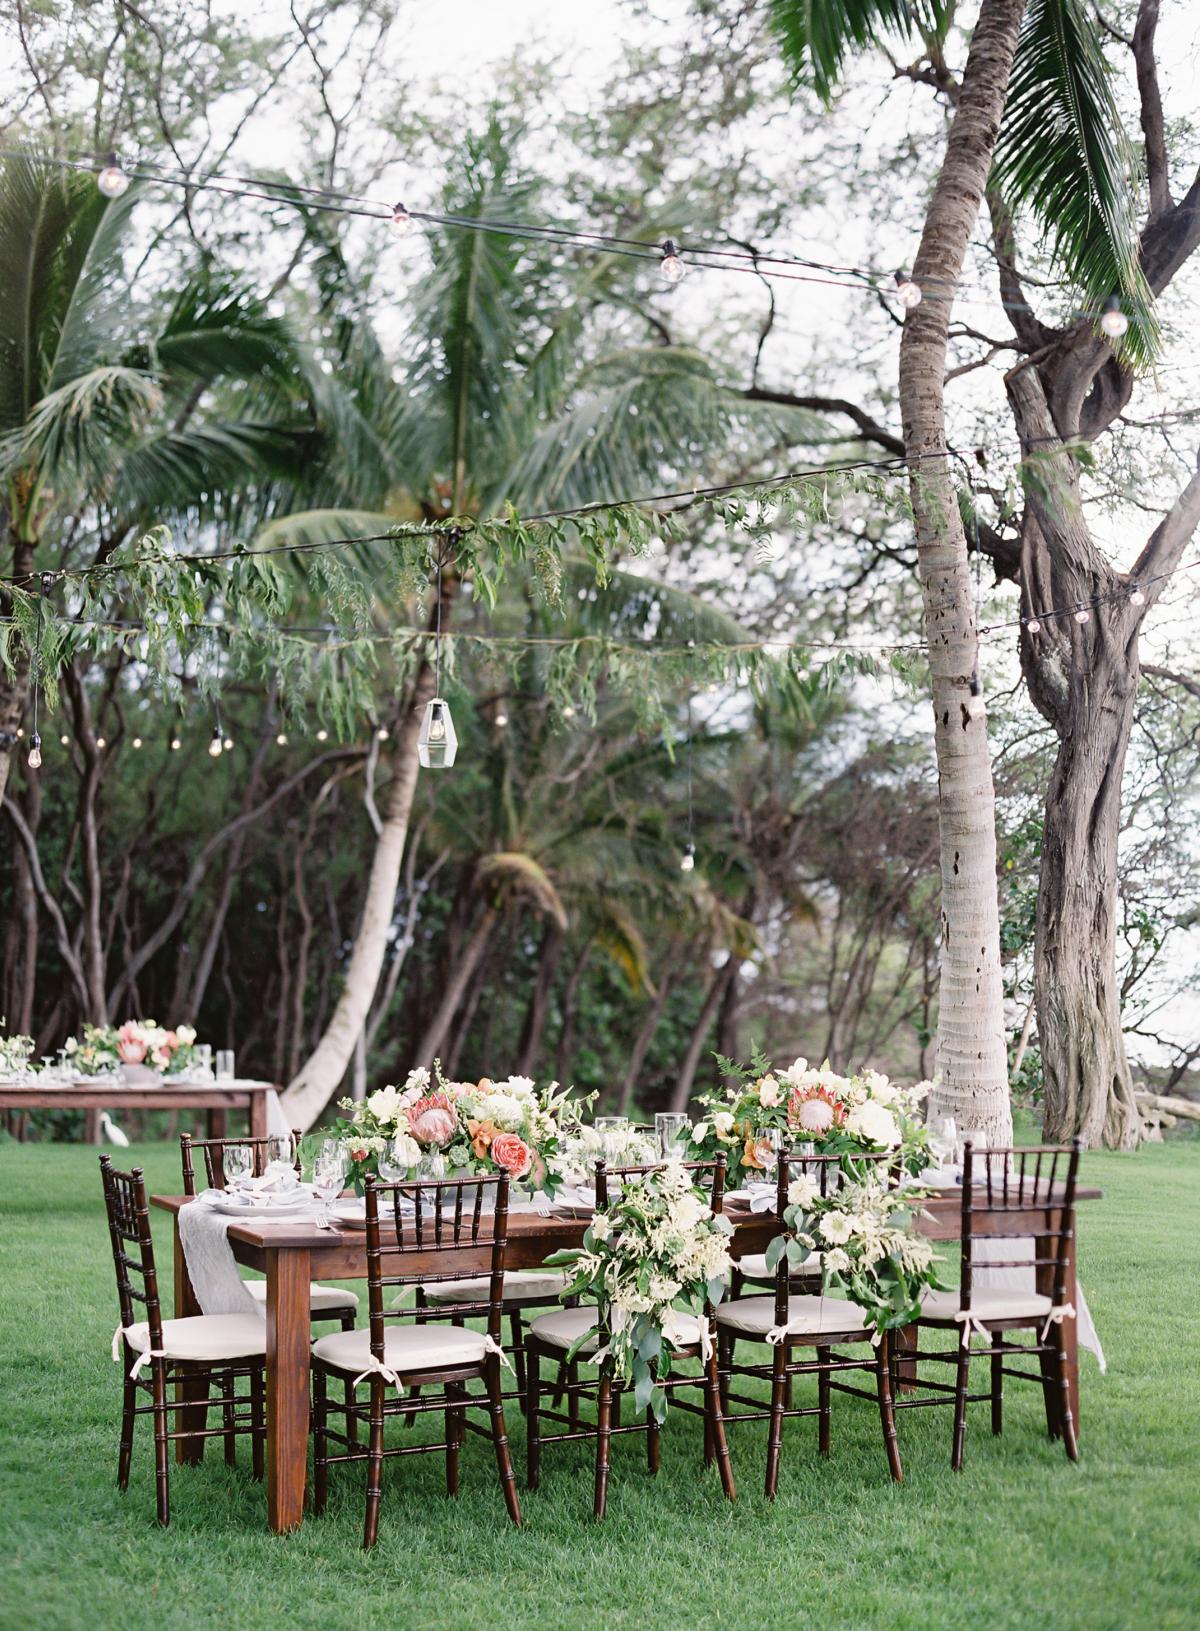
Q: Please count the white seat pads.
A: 8